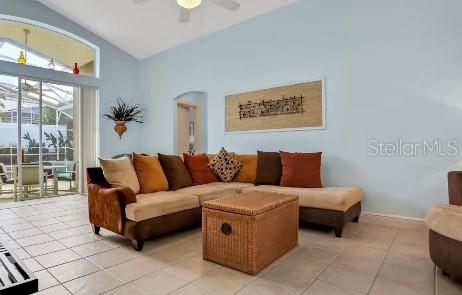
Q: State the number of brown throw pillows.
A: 2